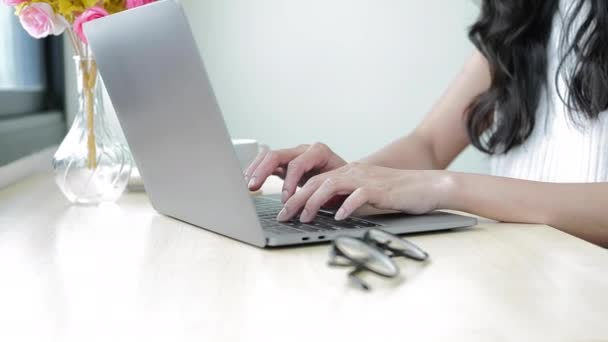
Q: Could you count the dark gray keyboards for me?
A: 1